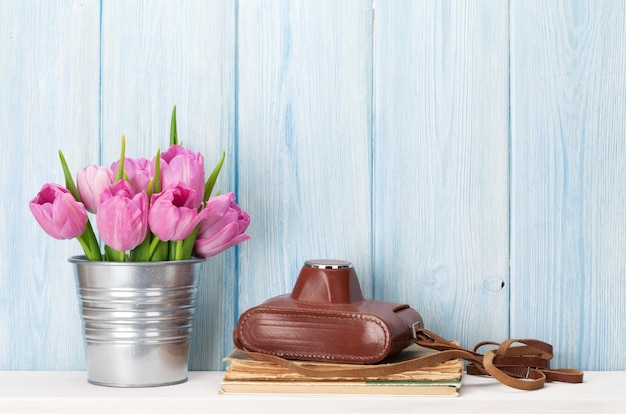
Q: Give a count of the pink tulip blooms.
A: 7